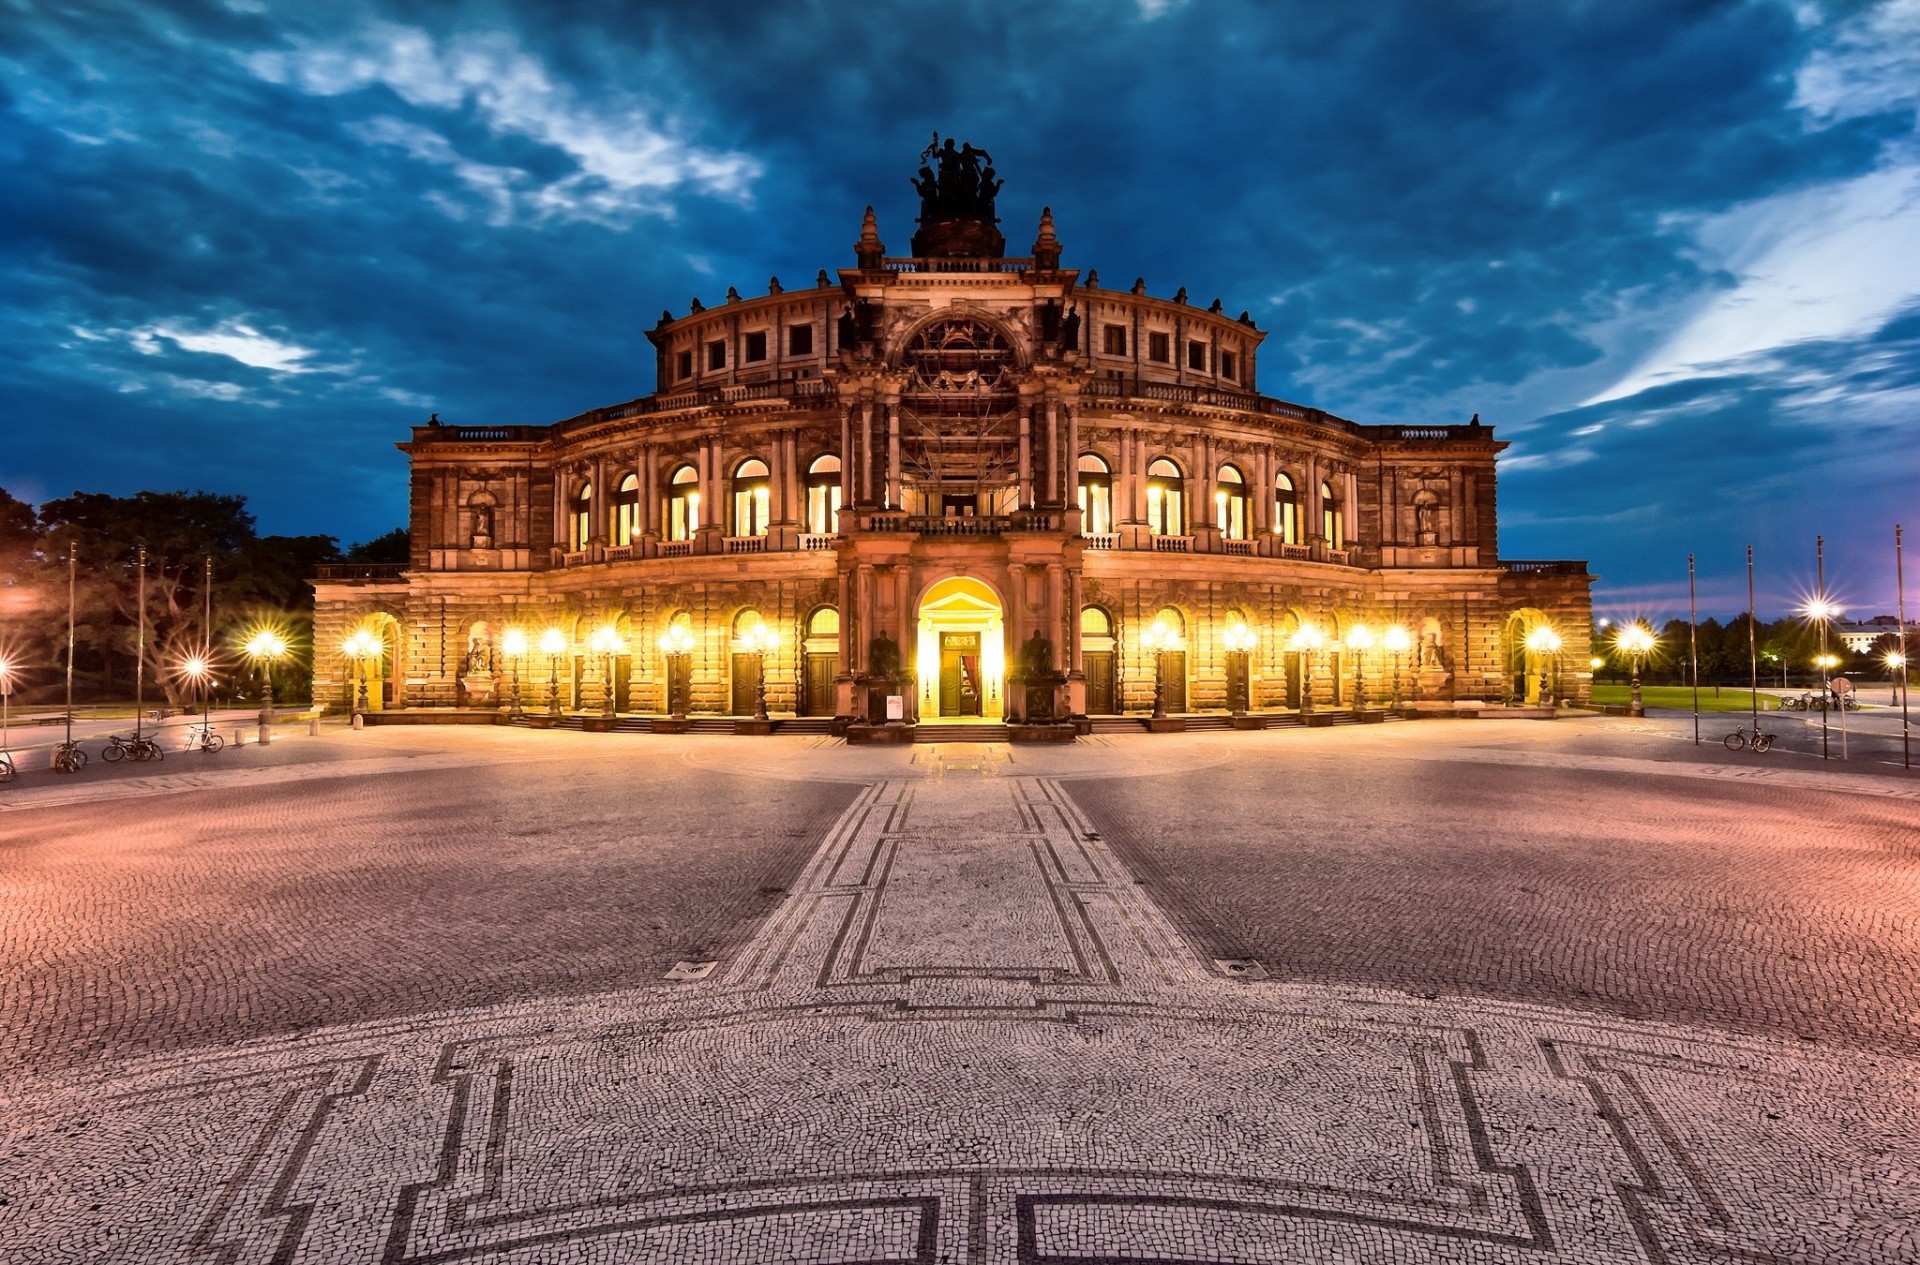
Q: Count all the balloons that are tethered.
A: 0